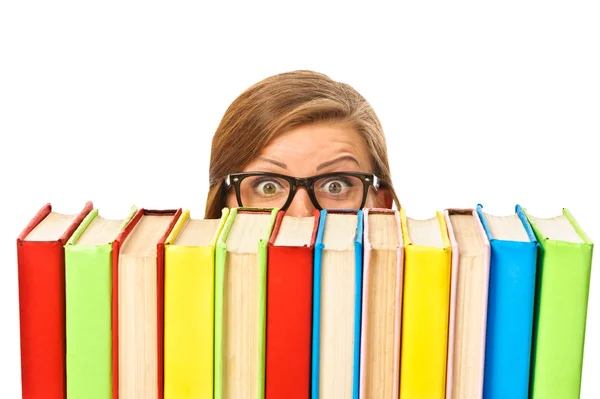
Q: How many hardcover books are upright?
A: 12